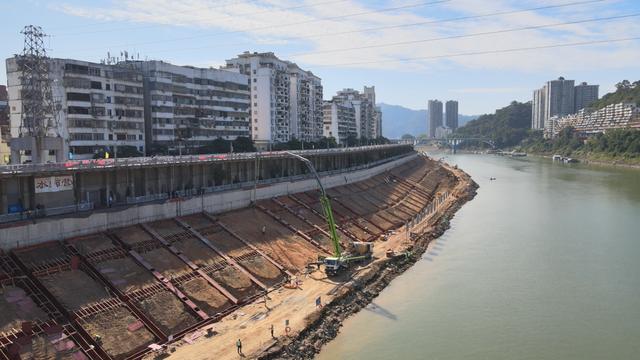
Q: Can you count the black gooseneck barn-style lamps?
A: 0